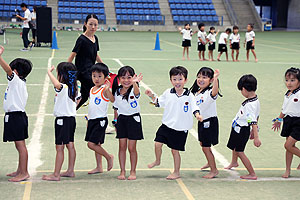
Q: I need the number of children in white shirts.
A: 14